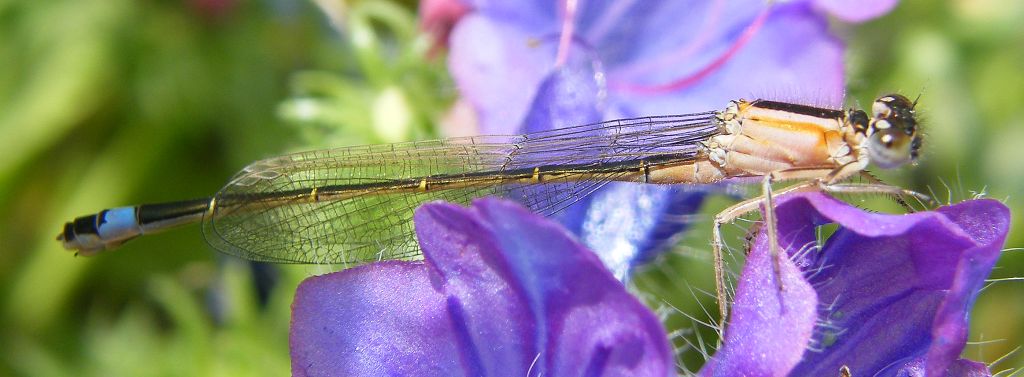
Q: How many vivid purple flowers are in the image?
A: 3